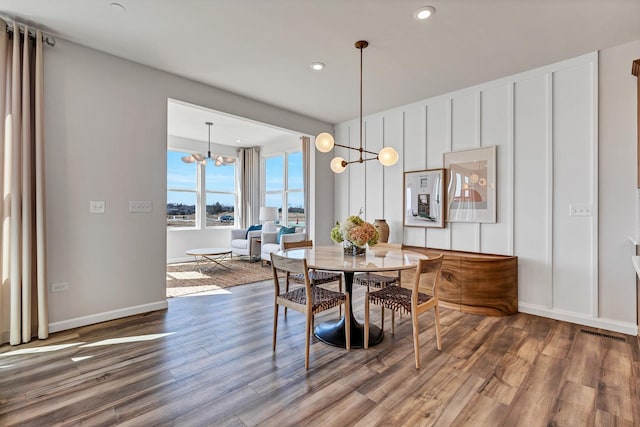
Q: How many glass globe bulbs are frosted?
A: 3